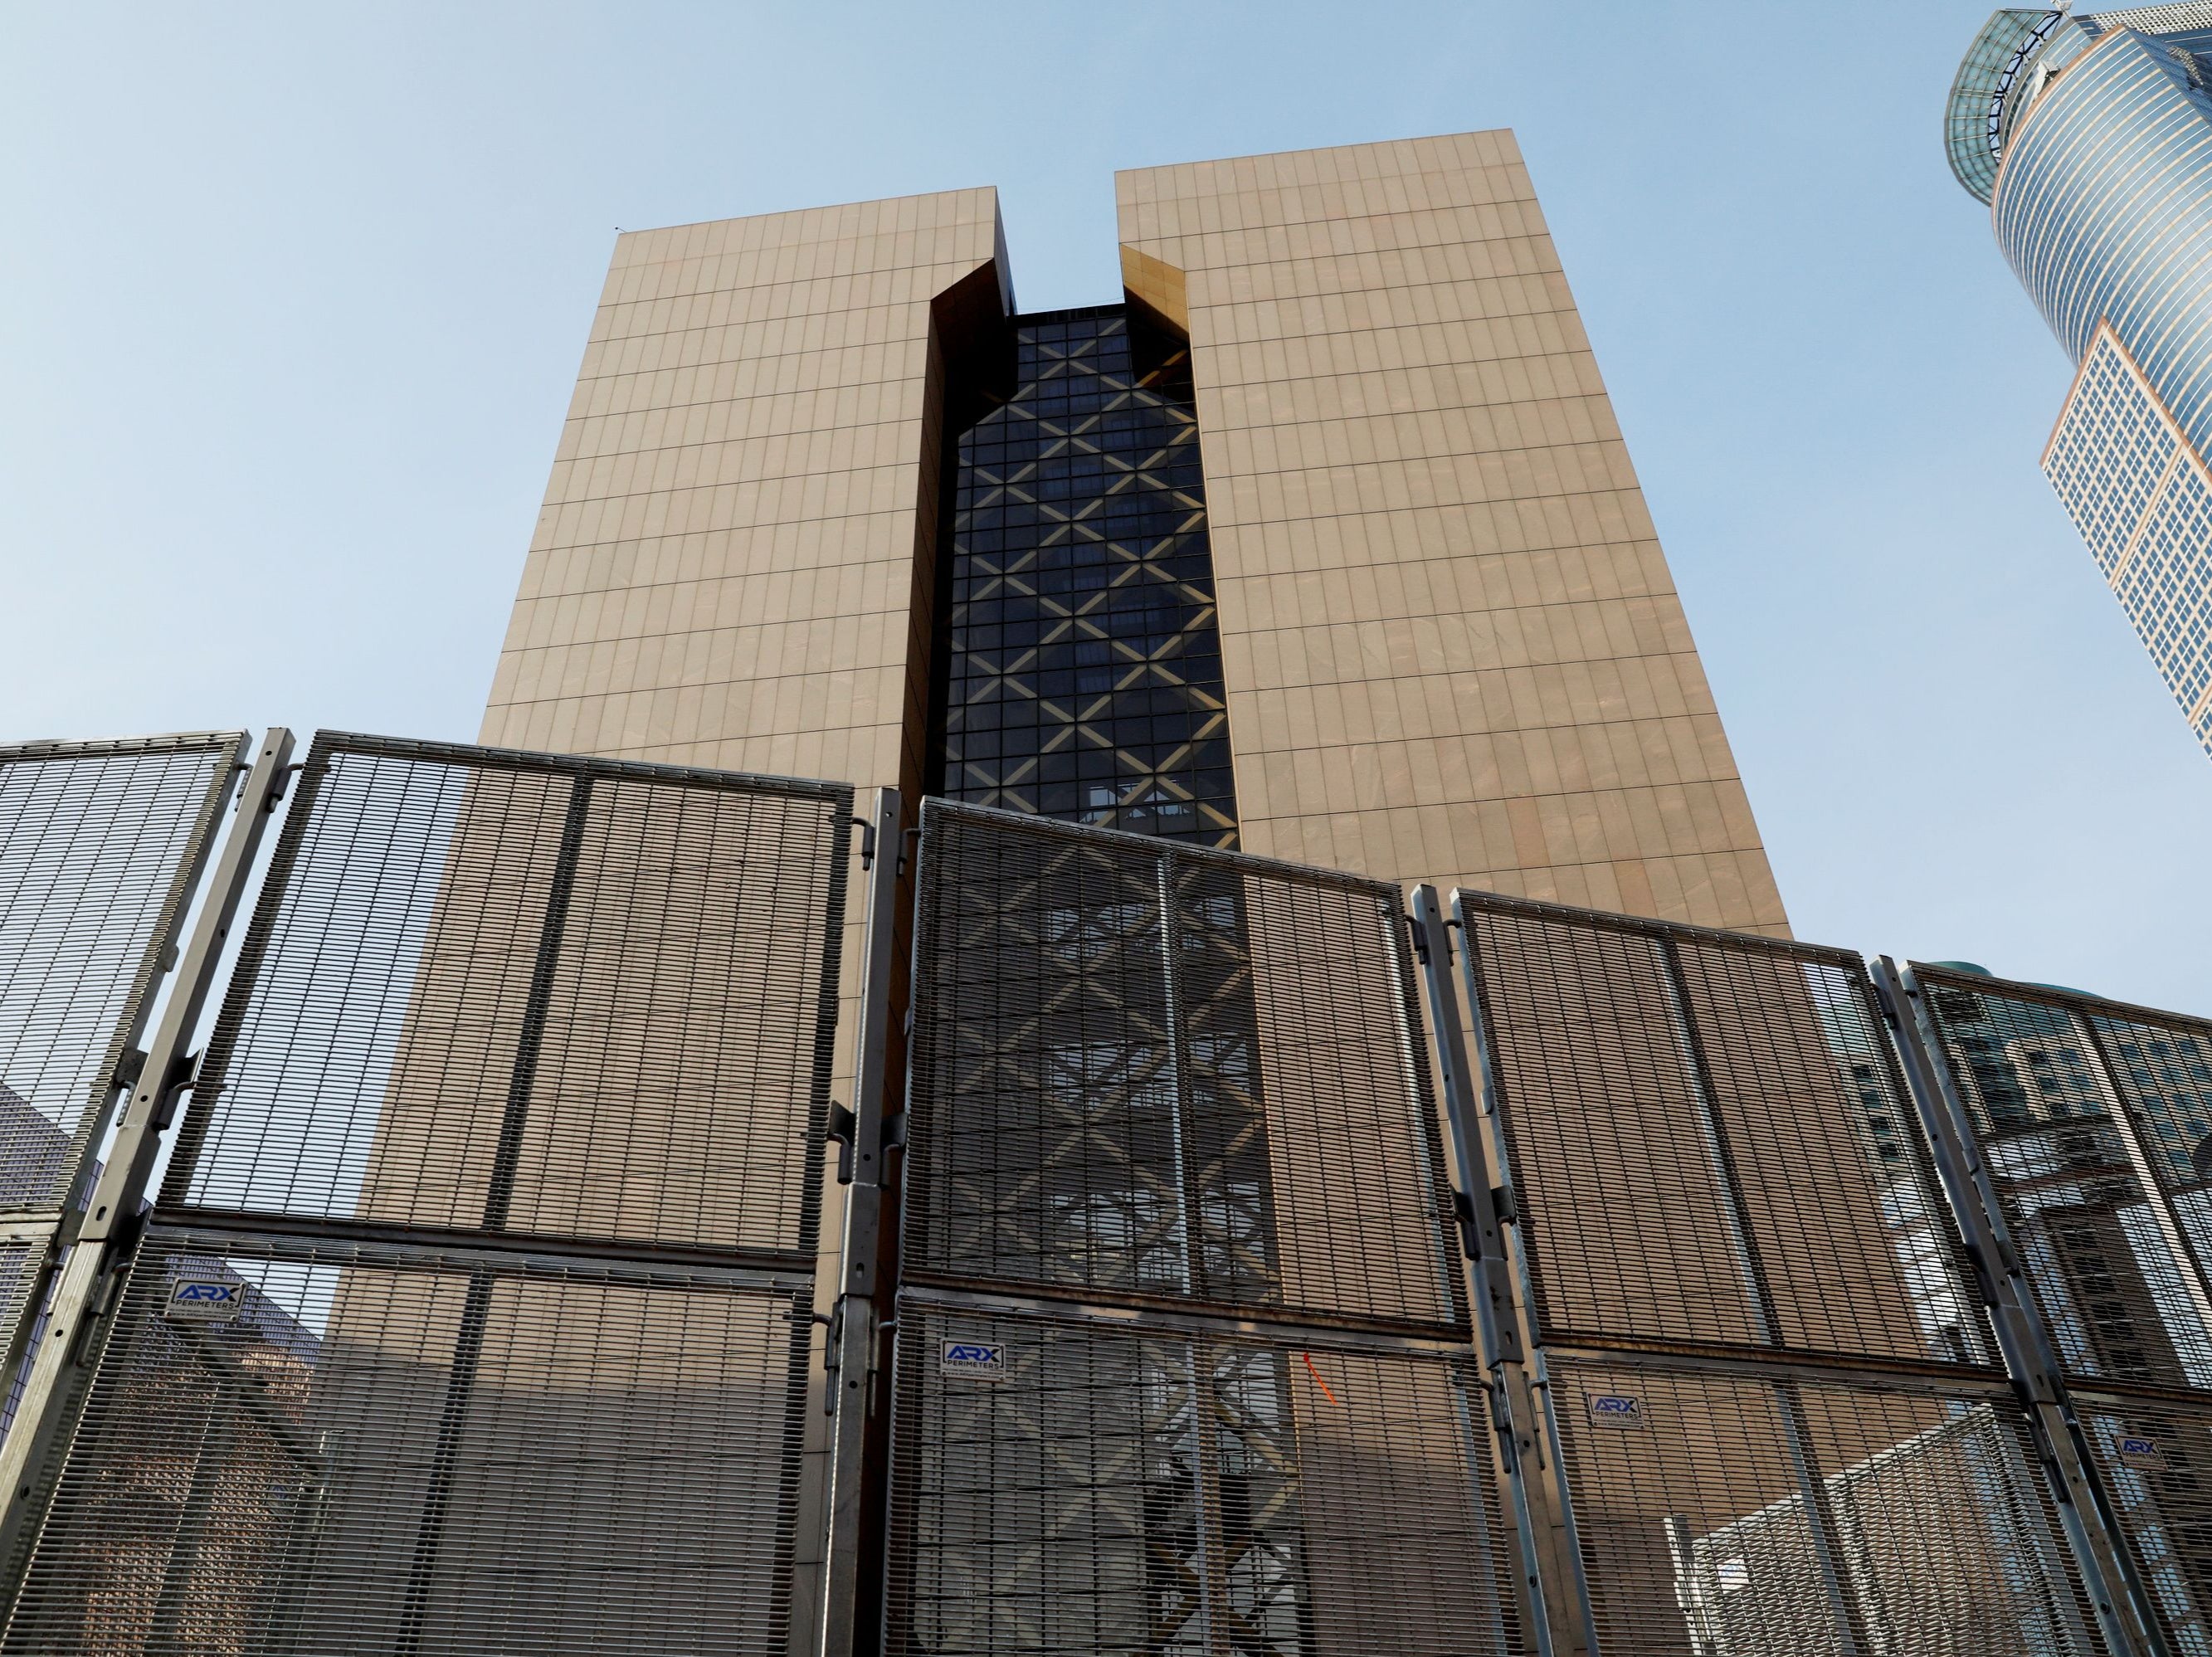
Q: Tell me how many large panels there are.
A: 10